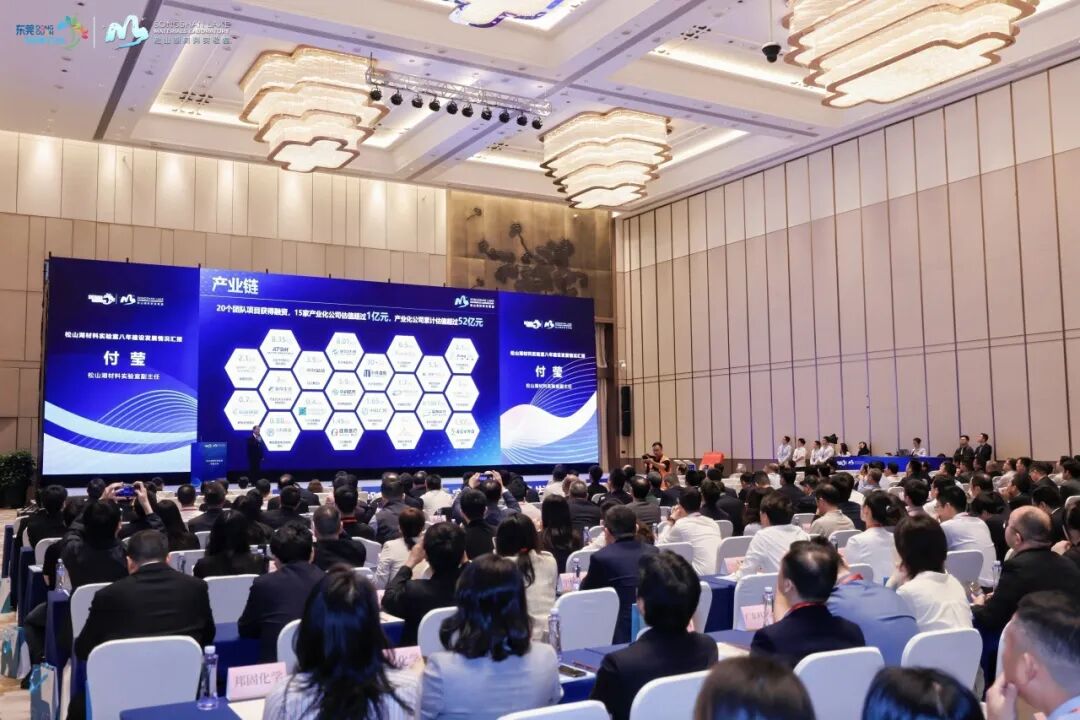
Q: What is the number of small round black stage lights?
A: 10